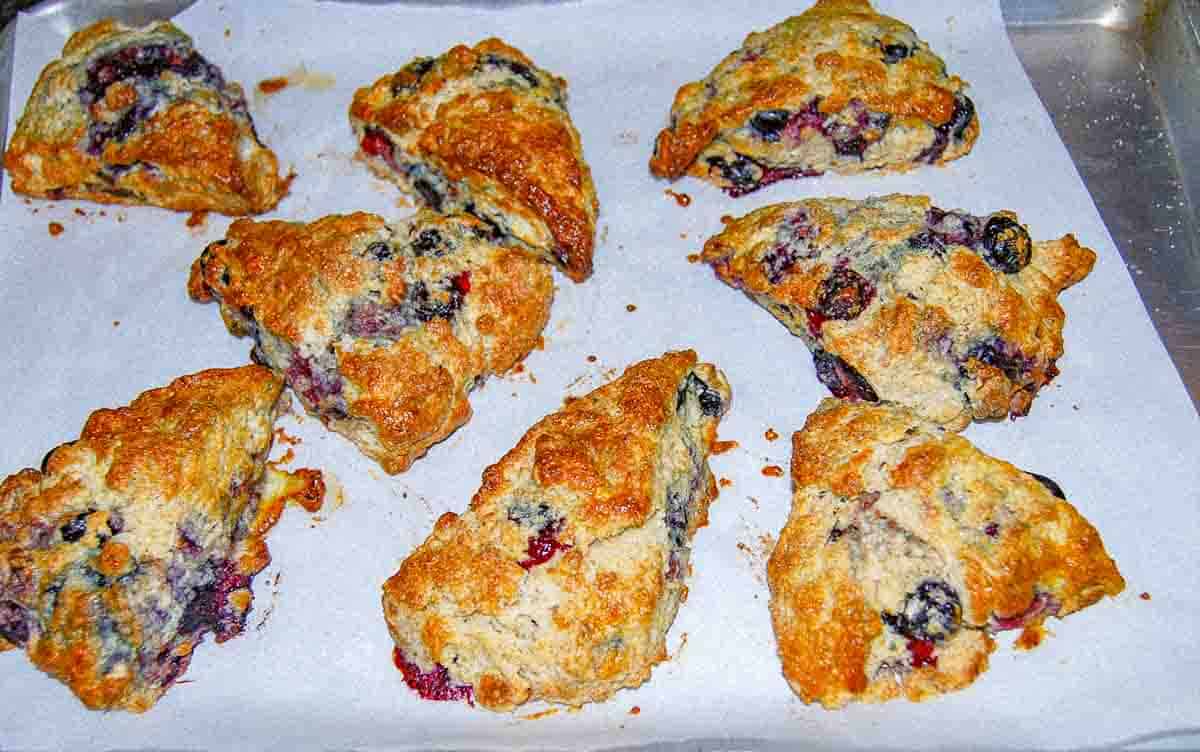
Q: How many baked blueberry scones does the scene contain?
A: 8